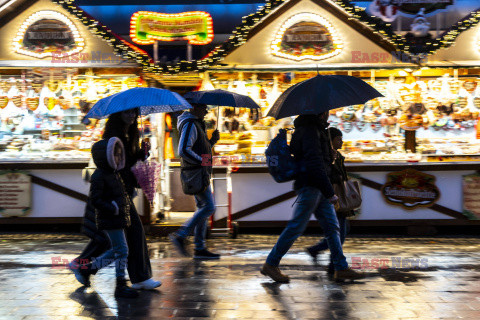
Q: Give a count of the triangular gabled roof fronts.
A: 3